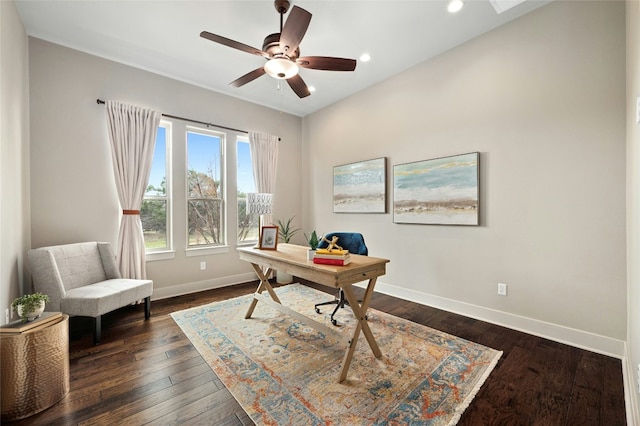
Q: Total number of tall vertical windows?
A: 3